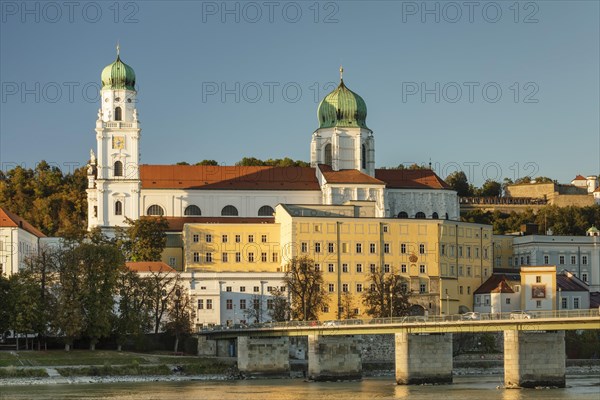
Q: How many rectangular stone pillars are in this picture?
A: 4